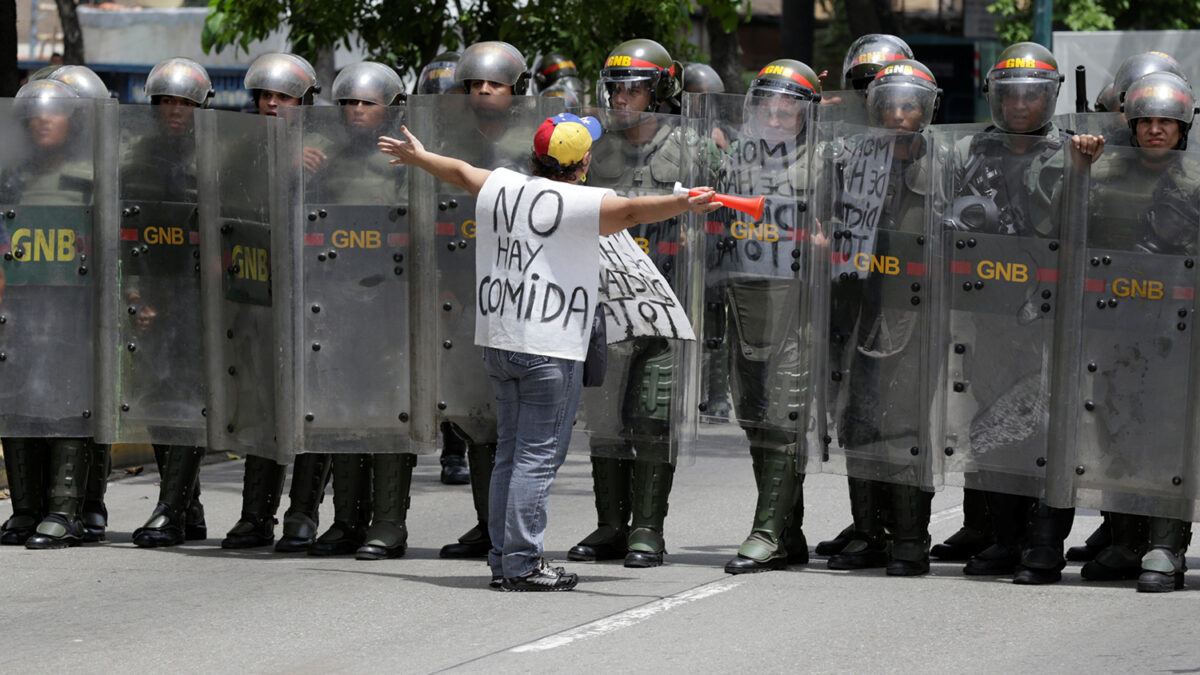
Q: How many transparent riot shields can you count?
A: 10